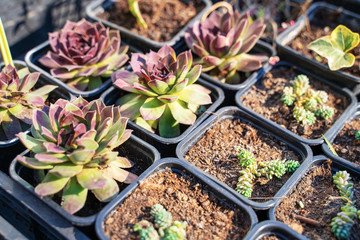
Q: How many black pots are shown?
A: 13